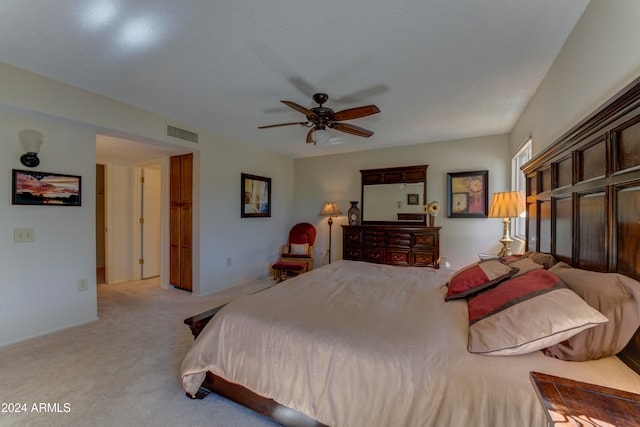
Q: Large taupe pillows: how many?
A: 2